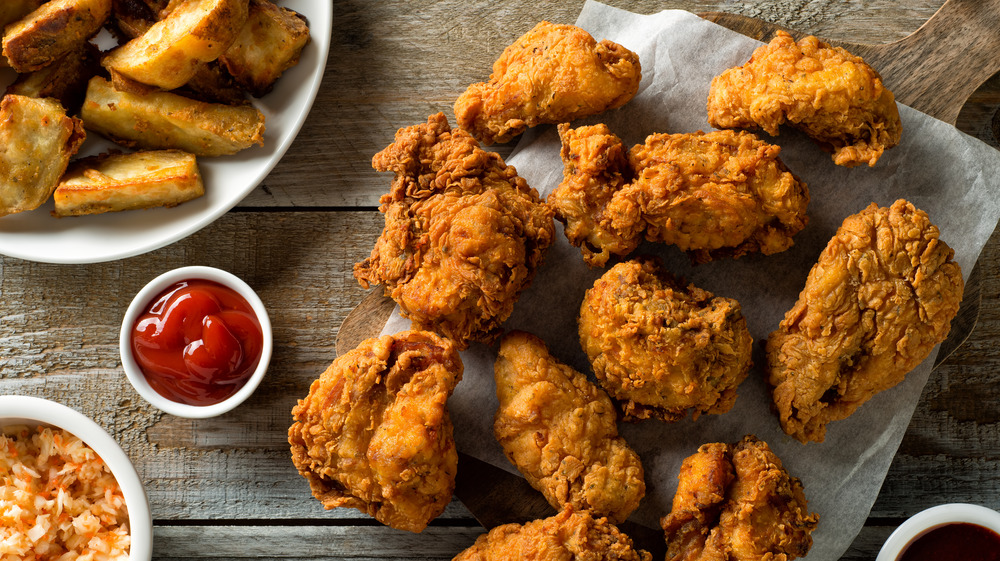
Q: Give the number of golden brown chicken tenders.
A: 10